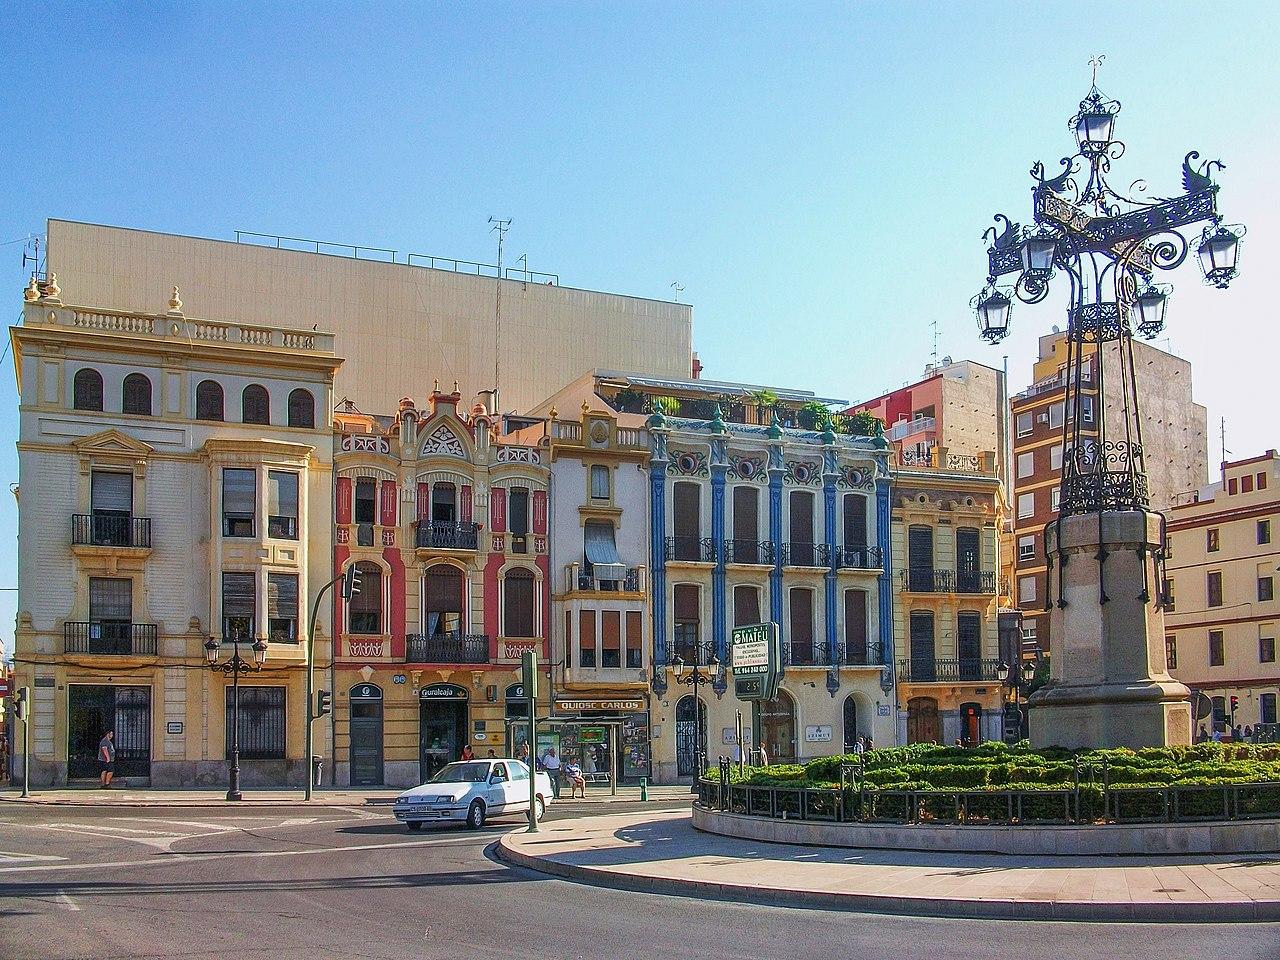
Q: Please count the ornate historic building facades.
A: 5